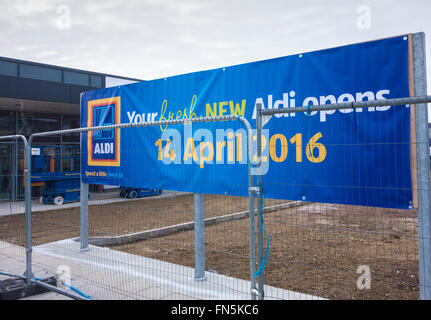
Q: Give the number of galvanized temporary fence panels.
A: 3